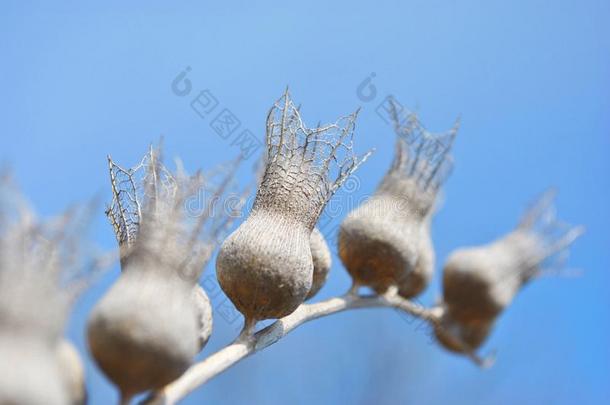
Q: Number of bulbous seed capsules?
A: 10